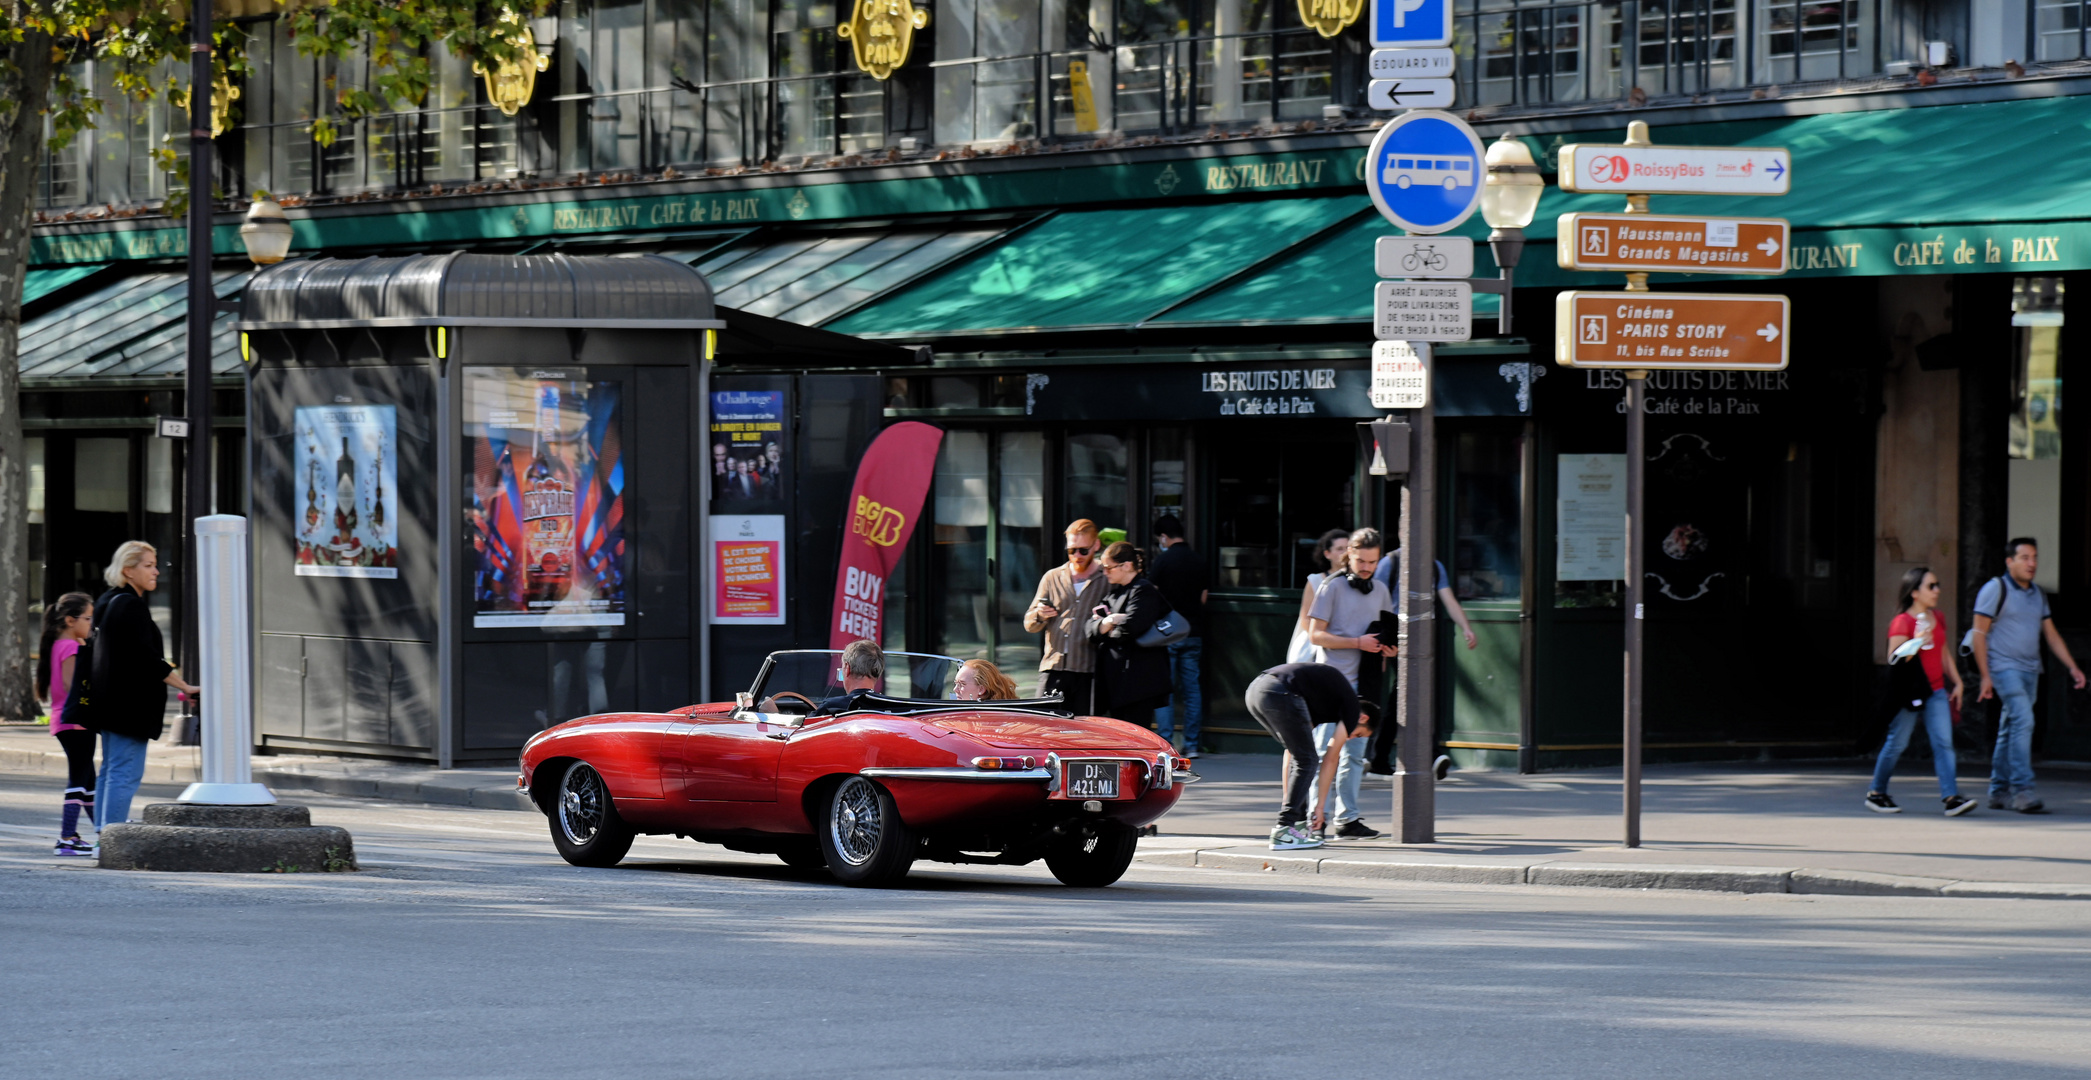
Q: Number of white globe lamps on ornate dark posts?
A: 2